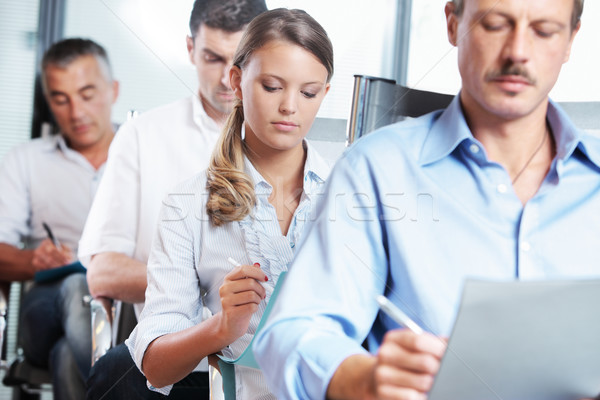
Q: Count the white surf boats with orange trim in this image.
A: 0